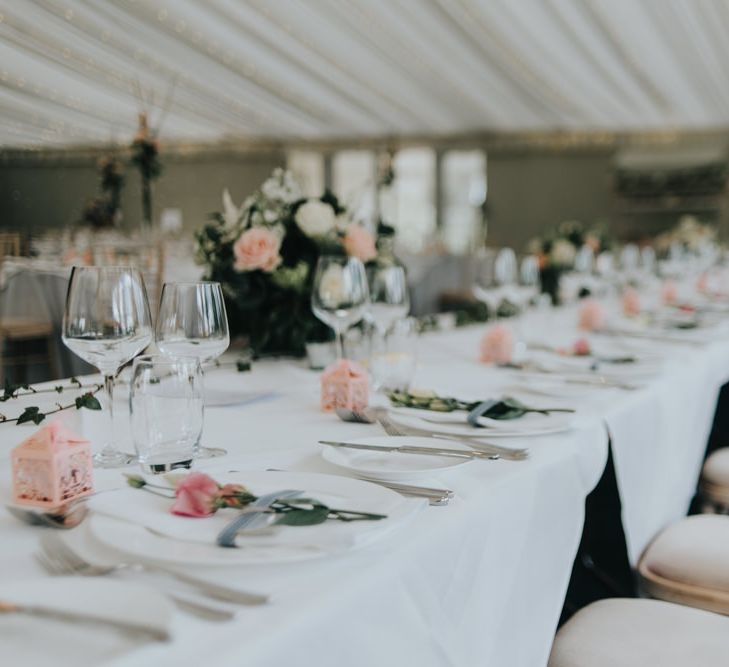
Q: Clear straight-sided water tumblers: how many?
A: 2